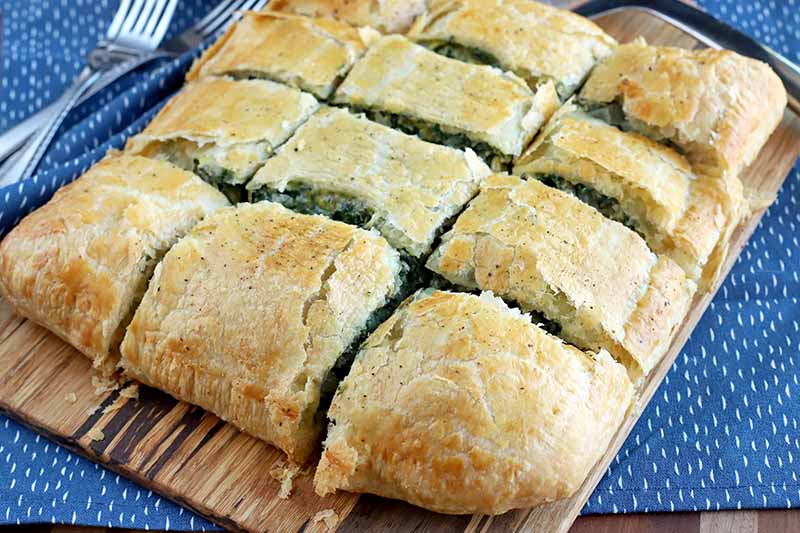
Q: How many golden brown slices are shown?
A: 12